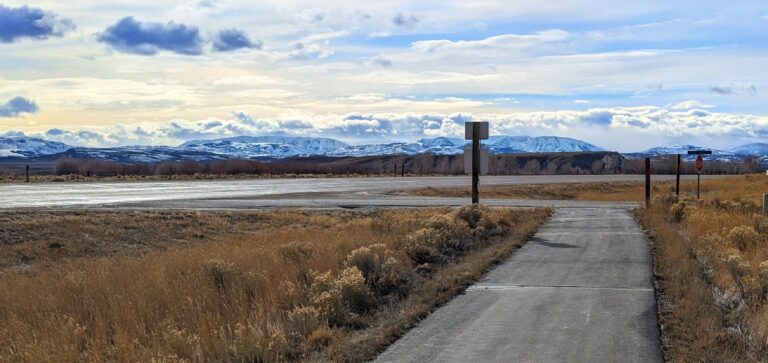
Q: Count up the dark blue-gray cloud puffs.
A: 4